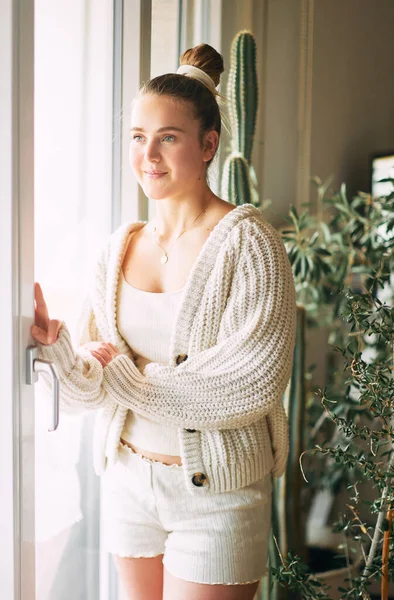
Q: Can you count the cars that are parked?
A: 0